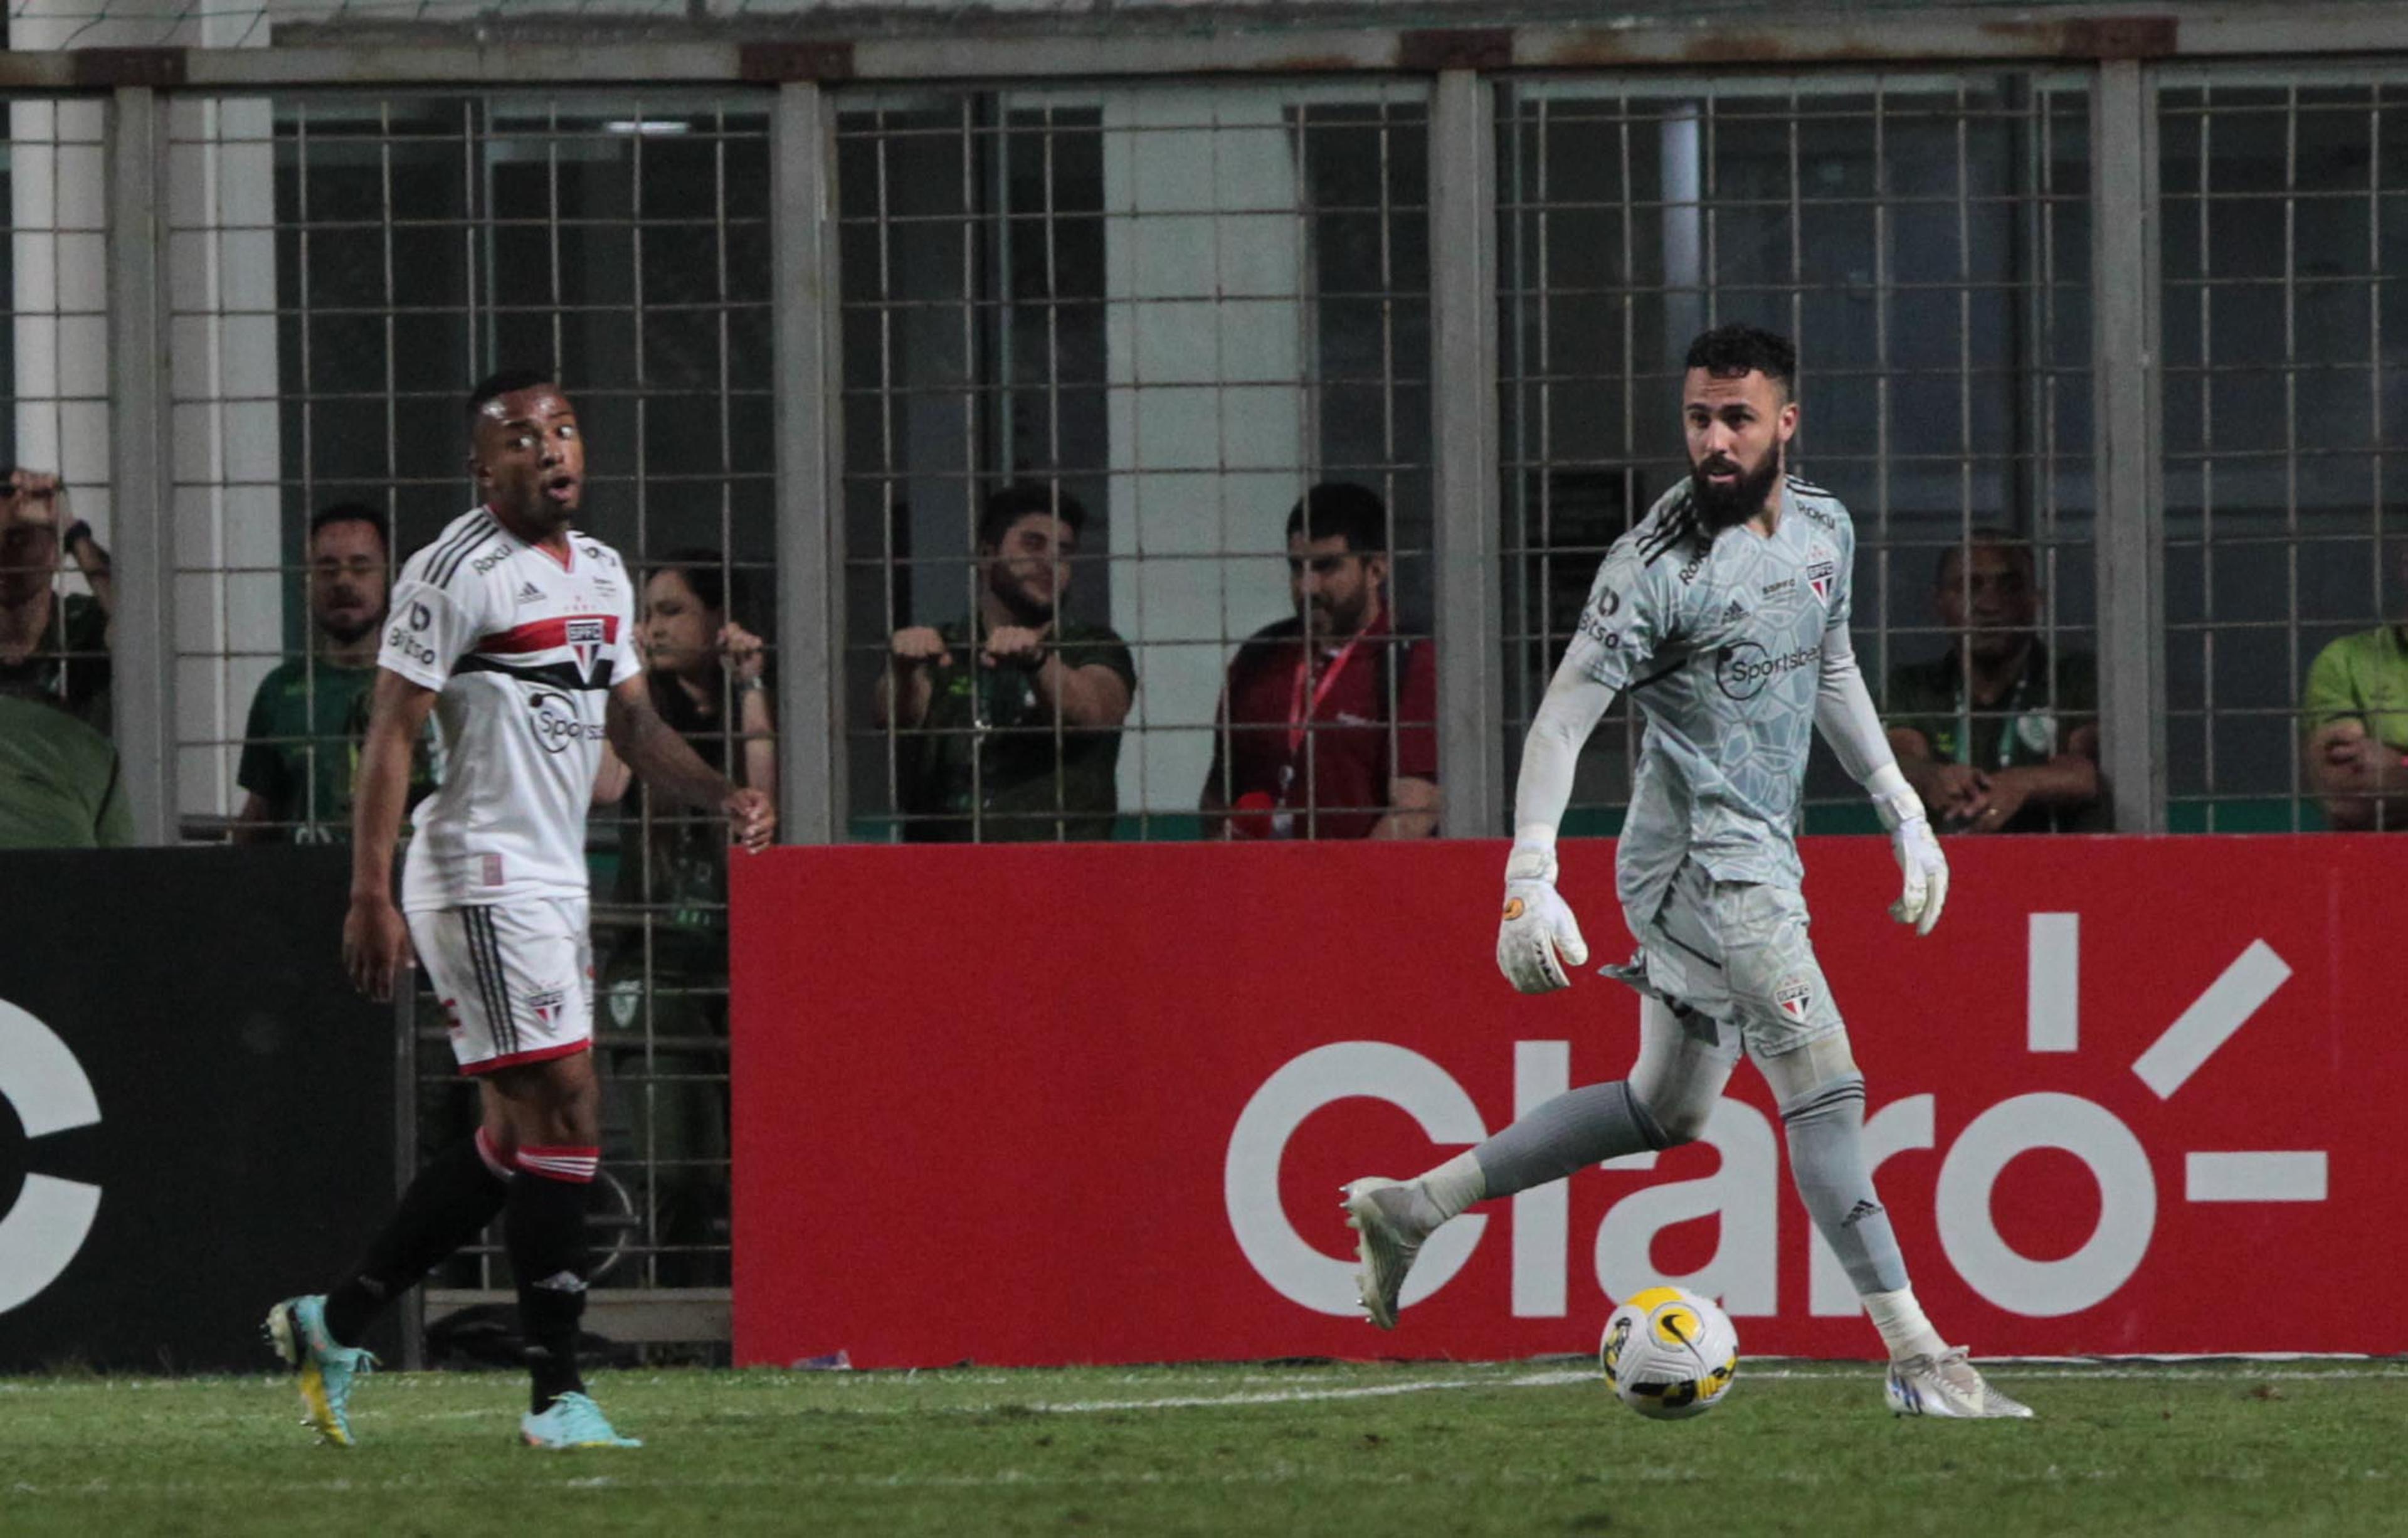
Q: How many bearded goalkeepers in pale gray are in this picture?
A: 1